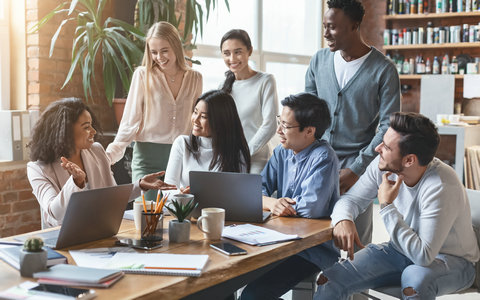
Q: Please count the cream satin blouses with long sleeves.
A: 1